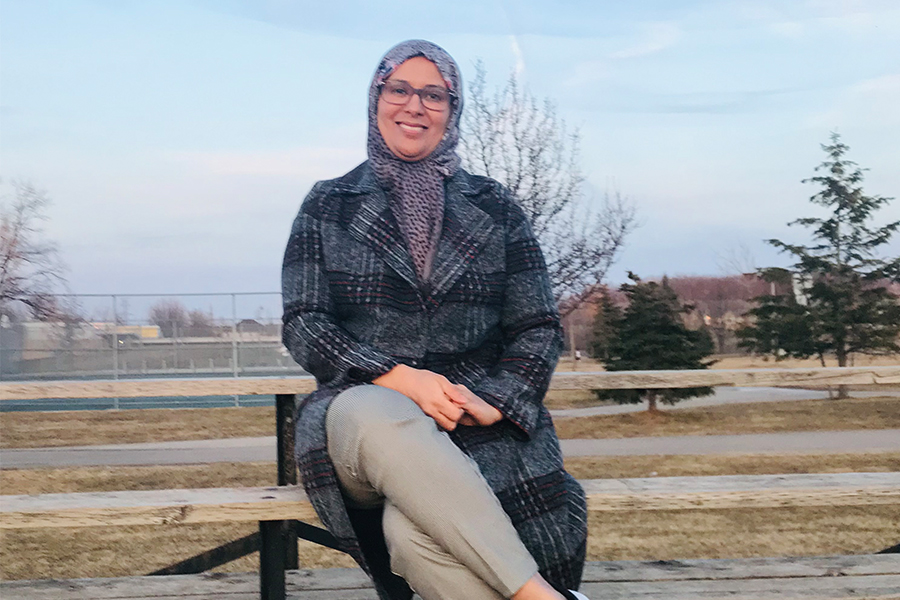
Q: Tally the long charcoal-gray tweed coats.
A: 1